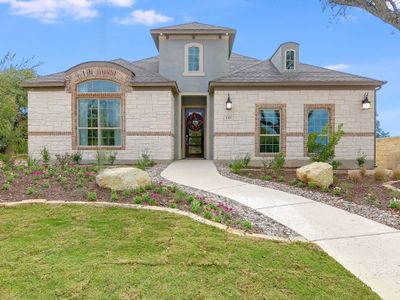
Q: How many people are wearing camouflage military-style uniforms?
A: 0